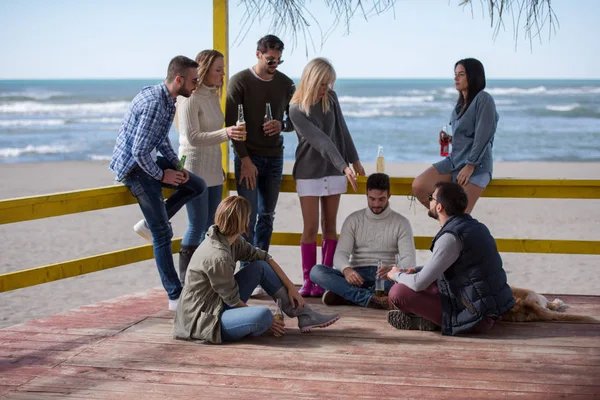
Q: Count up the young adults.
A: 8